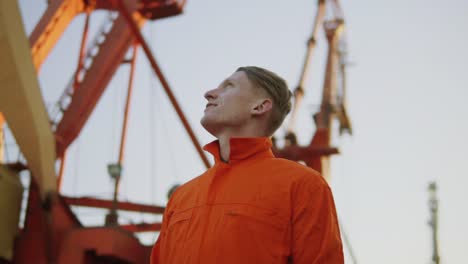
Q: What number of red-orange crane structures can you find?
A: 2